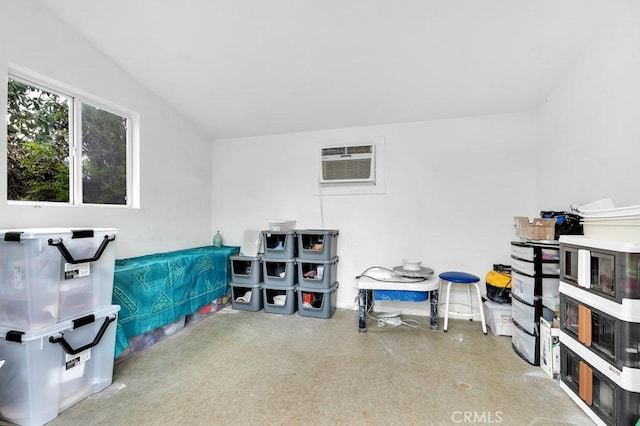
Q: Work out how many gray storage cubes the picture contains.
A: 8